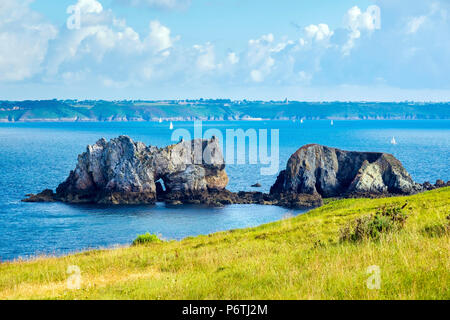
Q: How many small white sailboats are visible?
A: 5